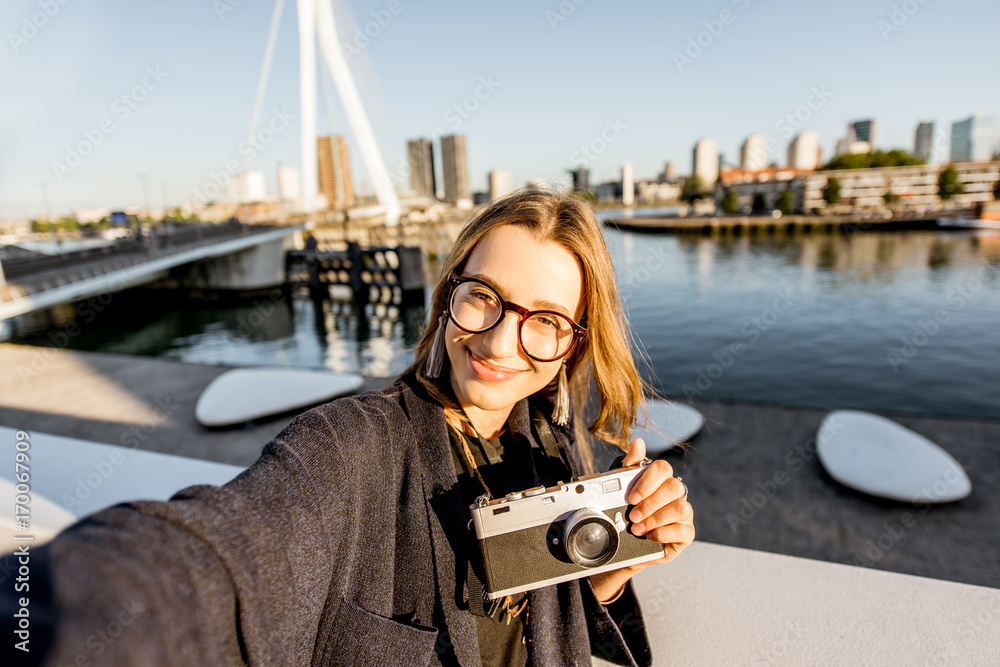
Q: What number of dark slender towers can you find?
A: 2